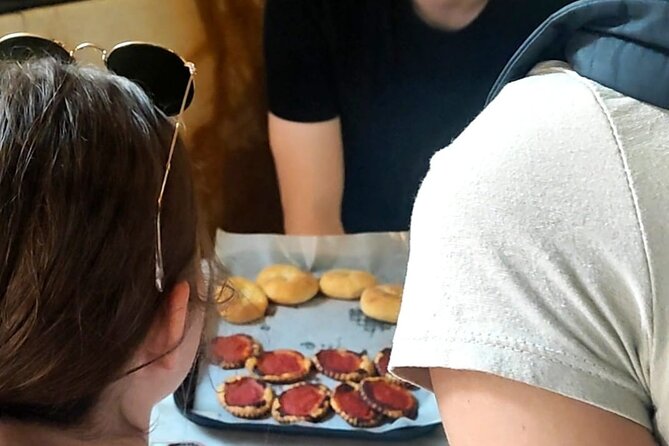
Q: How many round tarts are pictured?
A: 8